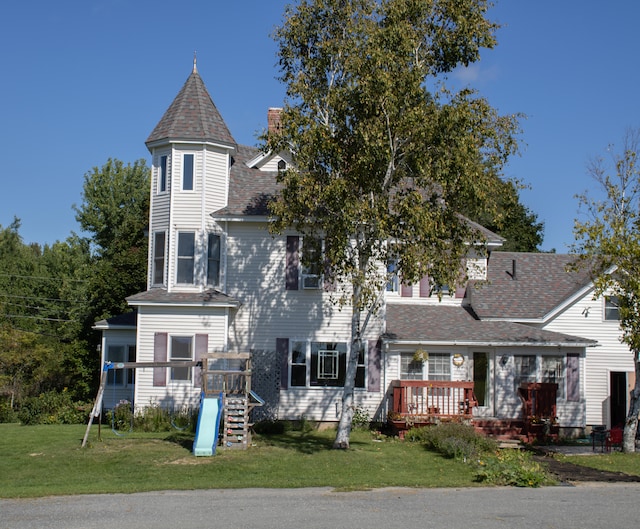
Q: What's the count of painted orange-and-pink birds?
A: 0